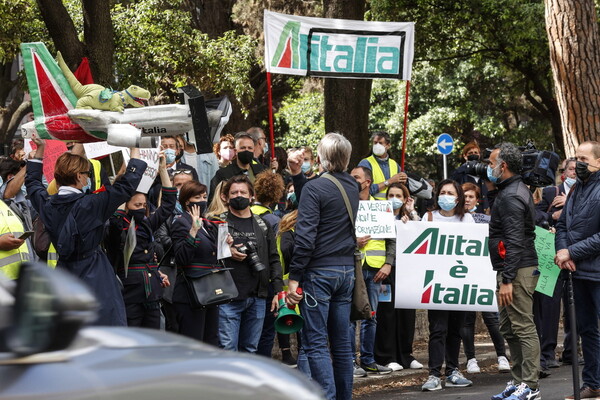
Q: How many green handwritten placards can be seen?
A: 1